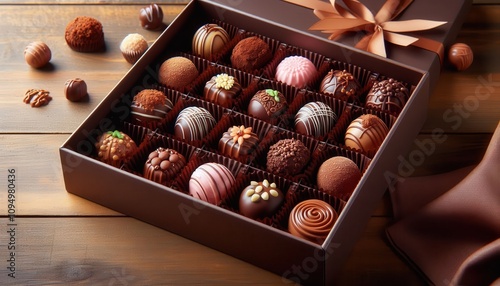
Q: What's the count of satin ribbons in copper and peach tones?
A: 1